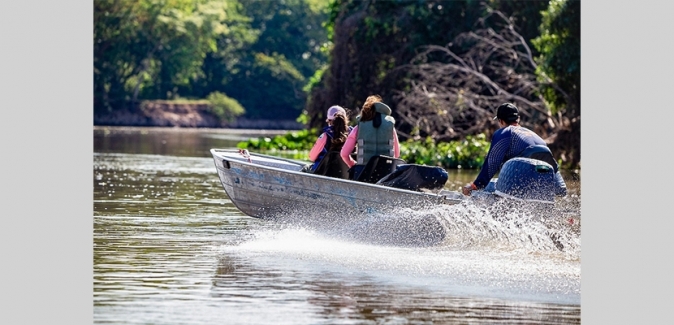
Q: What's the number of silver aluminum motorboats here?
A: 1